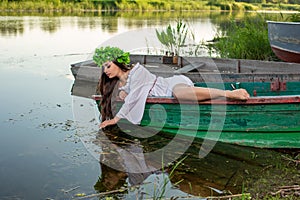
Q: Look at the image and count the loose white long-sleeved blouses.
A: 1